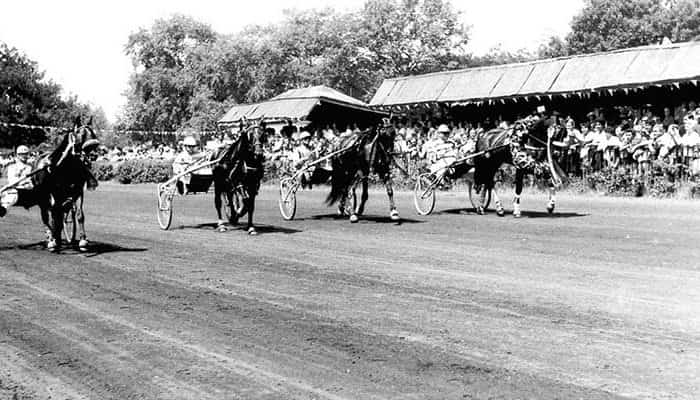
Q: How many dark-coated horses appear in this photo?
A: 4